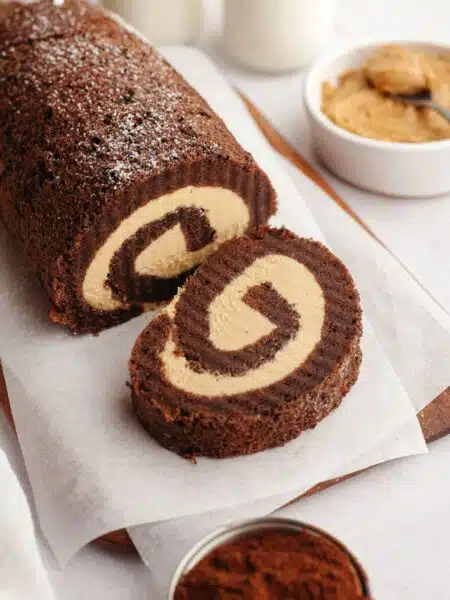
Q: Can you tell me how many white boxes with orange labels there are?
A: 0